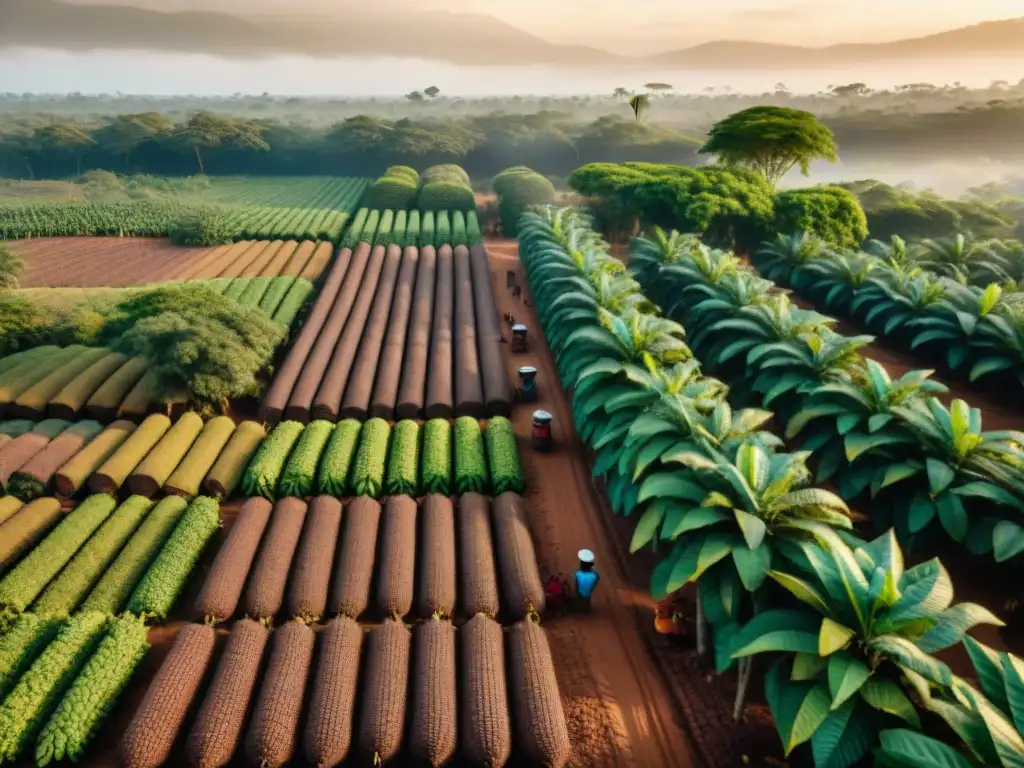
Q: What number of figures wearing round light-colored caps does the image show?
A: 4